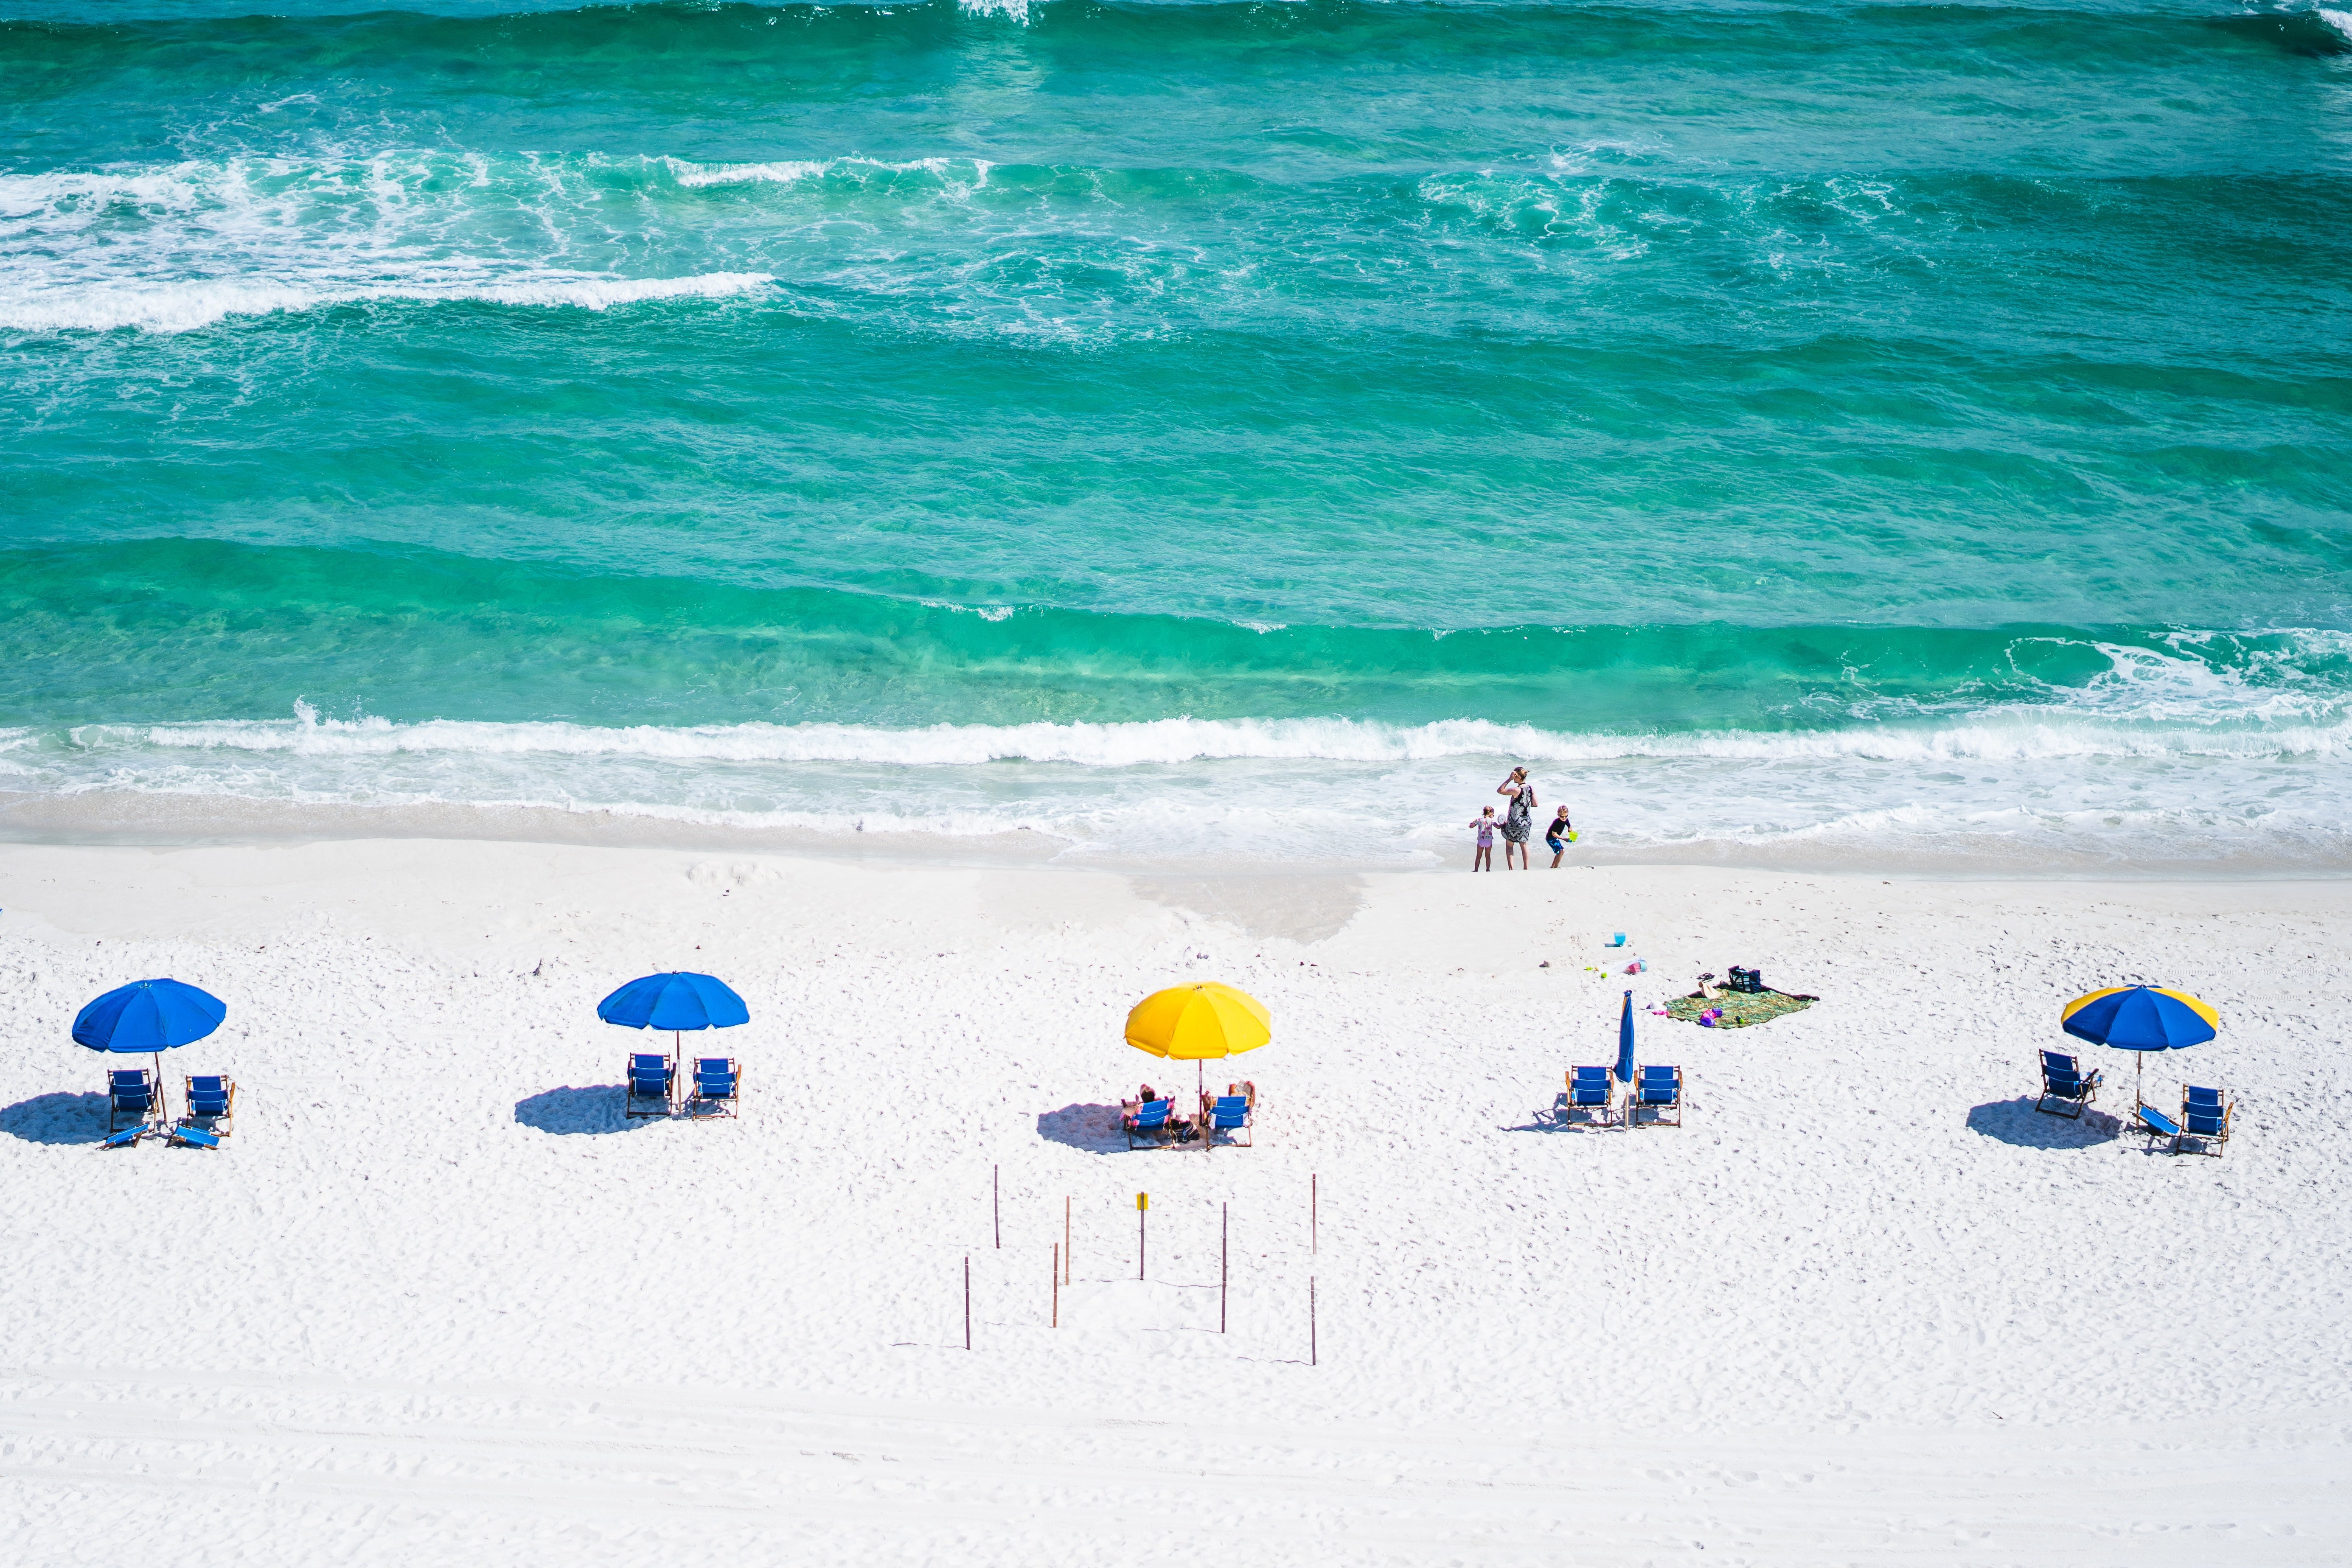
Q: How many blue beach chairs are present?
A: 10